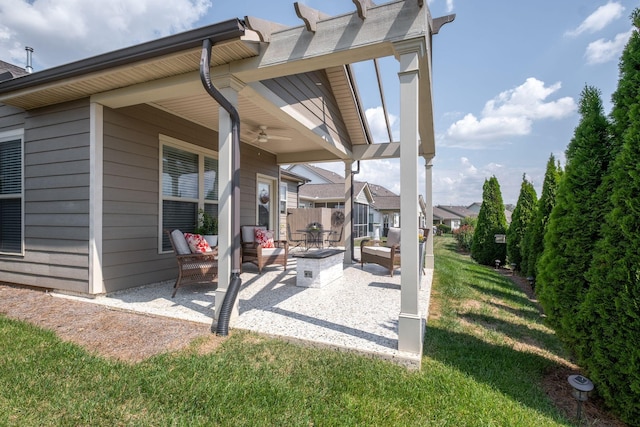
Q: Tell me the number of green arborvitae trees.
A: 5